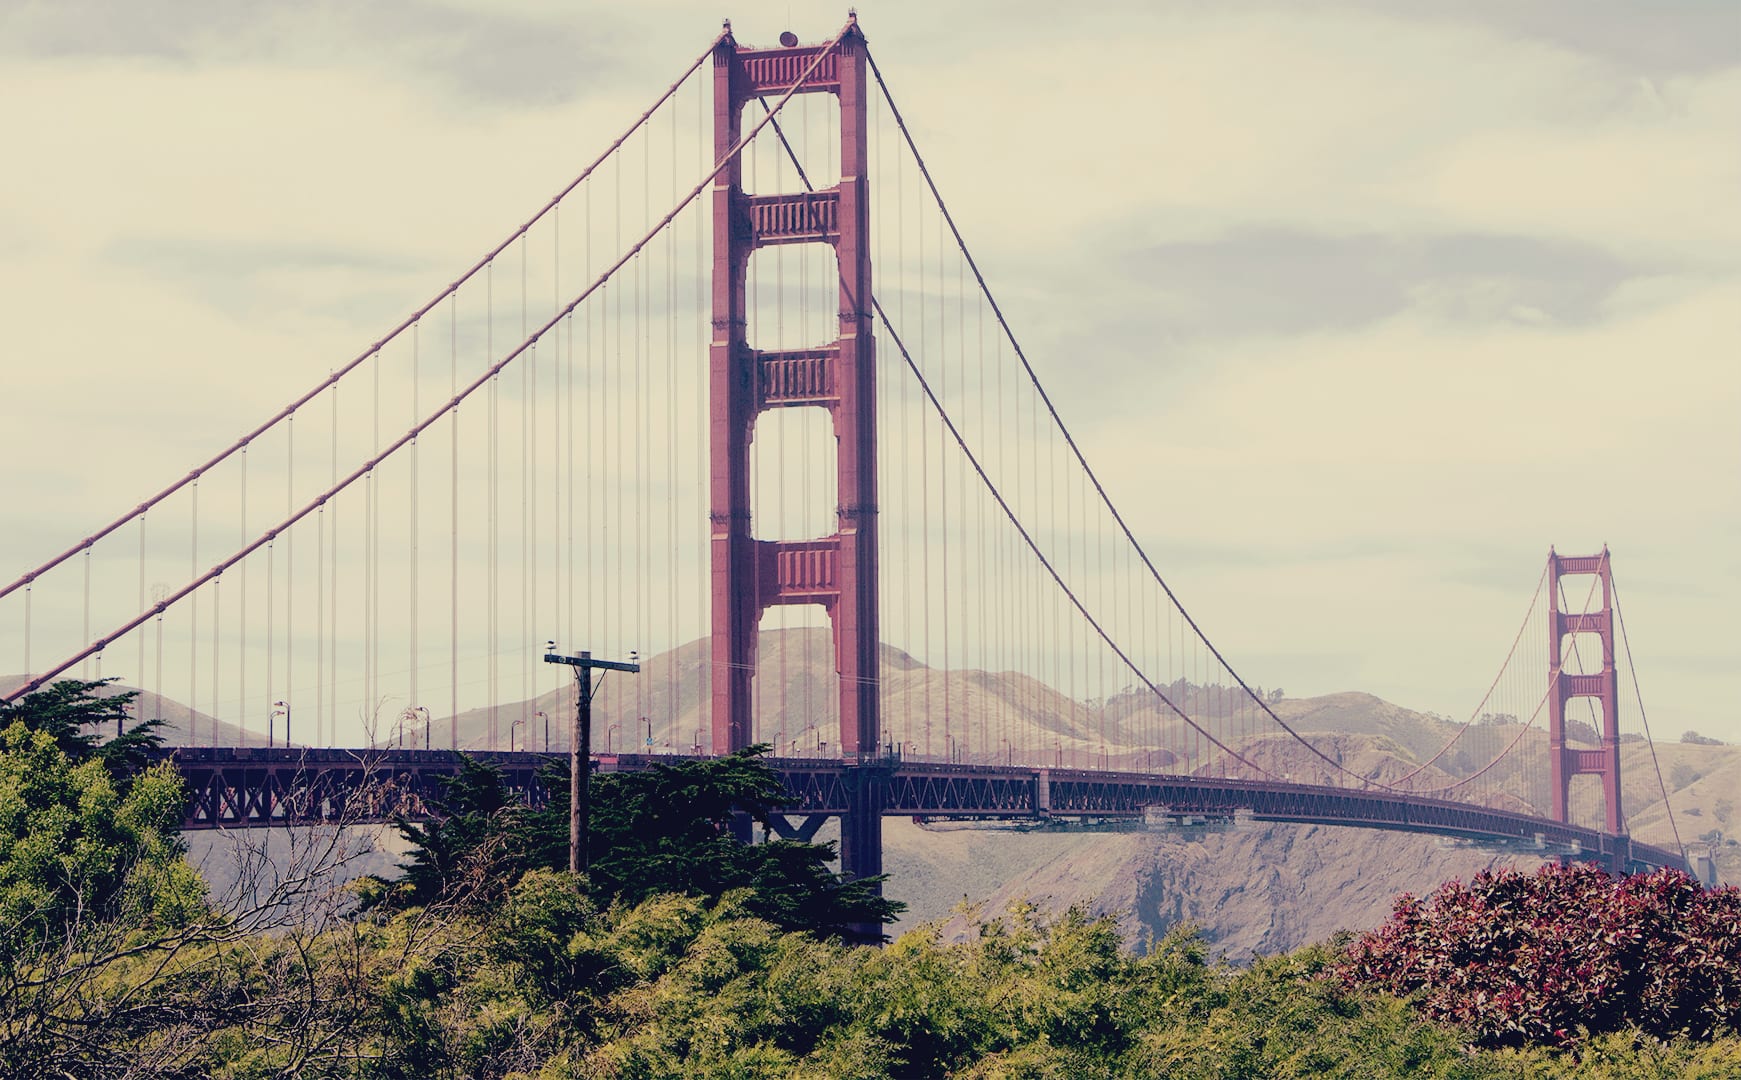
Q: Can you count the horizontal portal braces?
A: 8